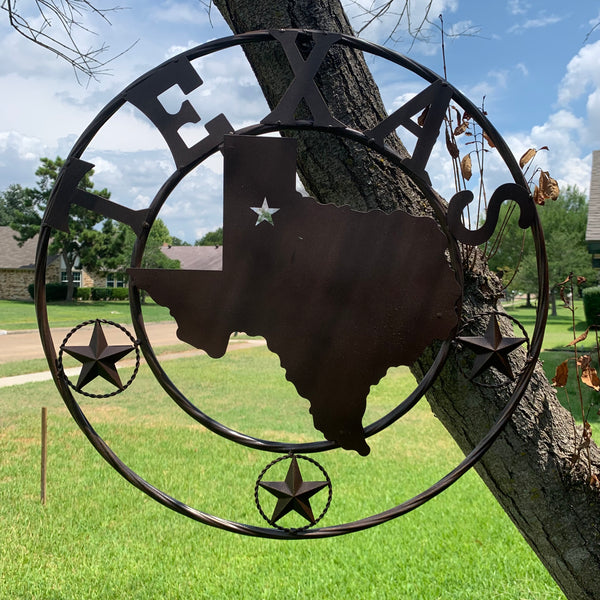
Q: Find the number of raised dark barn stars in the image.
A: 3